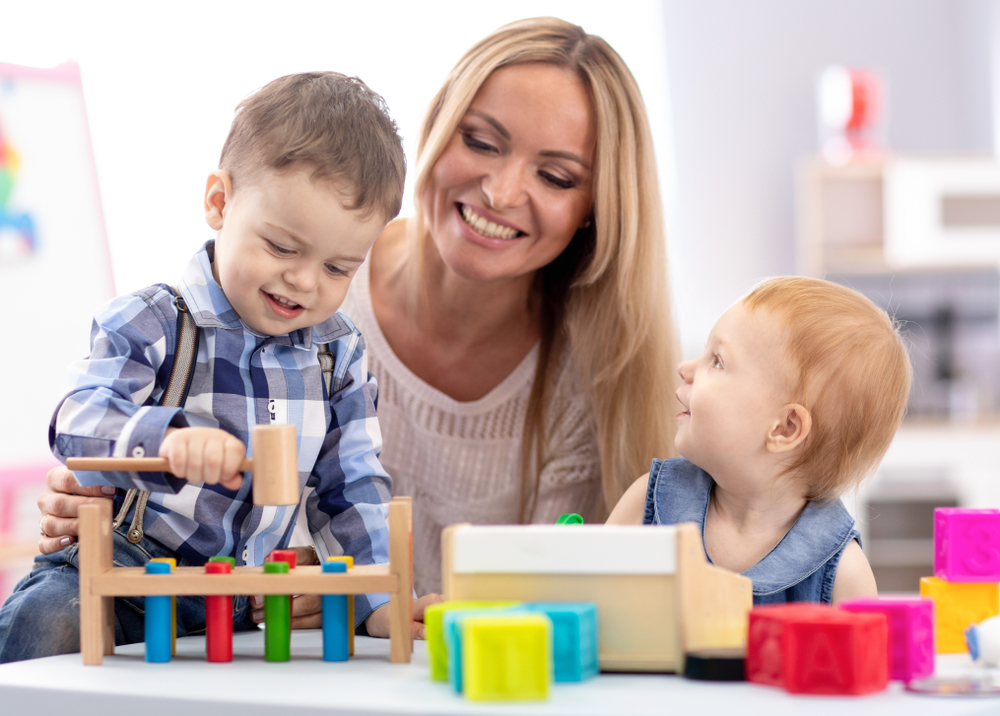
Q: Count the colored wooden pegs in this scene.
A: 8